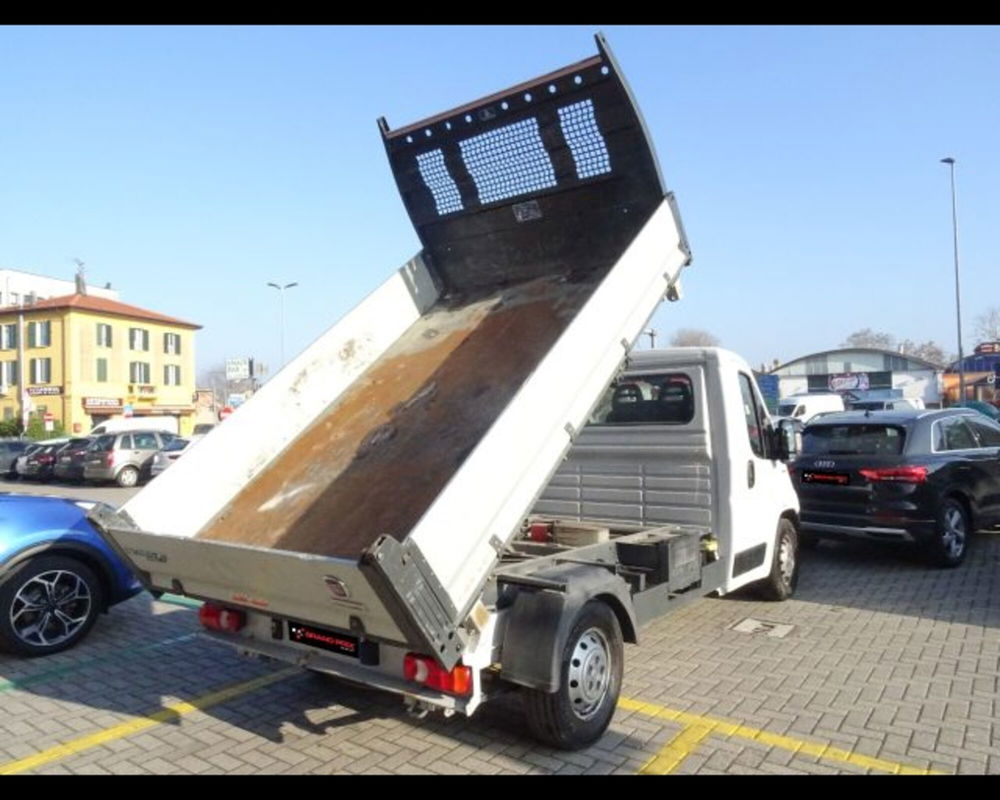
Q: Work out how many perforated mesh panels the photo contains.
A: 3